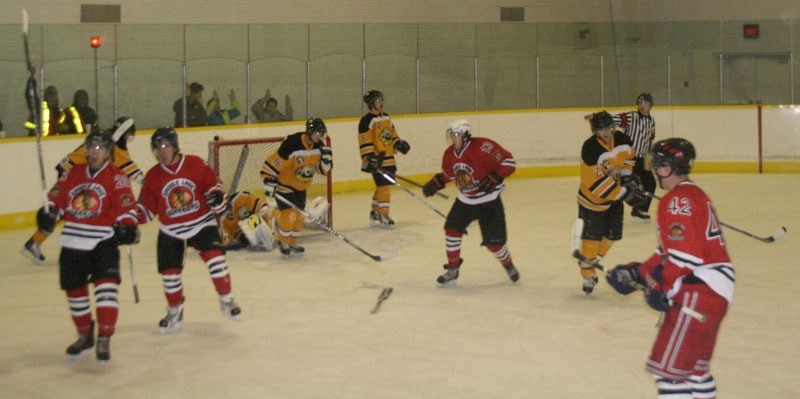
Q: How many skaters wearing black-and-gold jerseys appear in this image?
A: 5